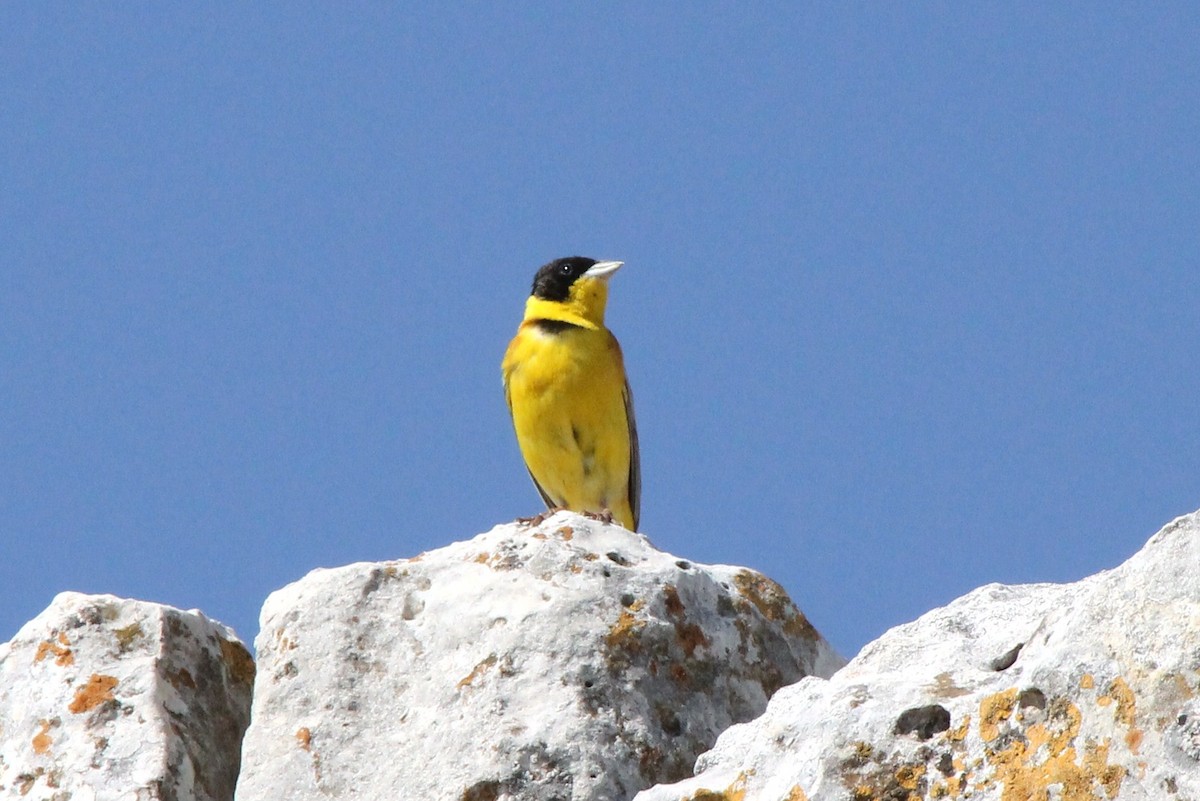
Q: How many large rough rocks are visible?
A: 3